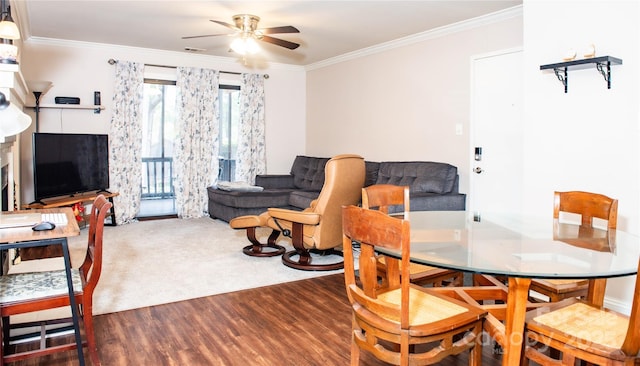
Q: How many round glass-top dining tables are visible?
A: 1